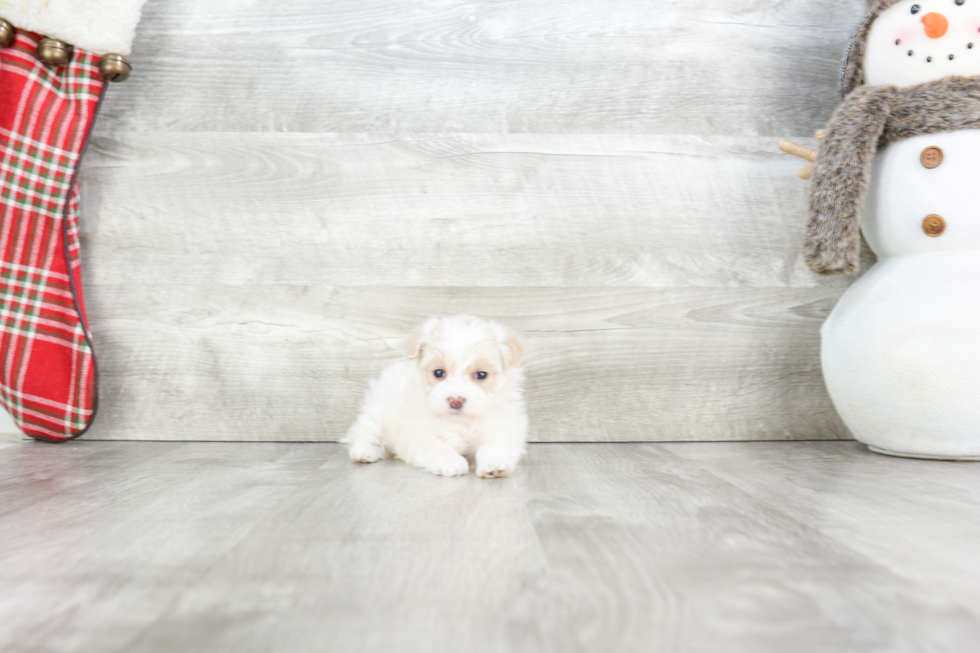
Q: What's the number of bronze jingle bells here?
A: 3